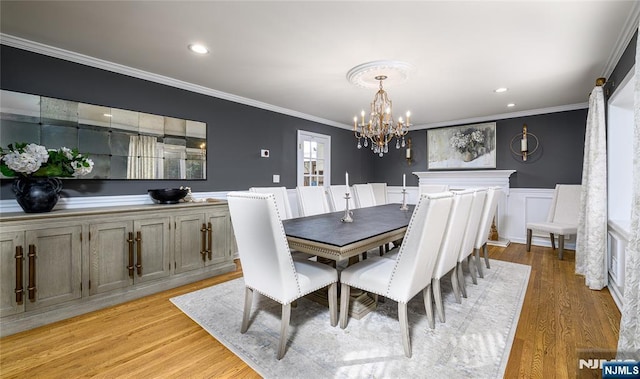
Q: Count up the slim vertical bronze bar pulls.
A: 6